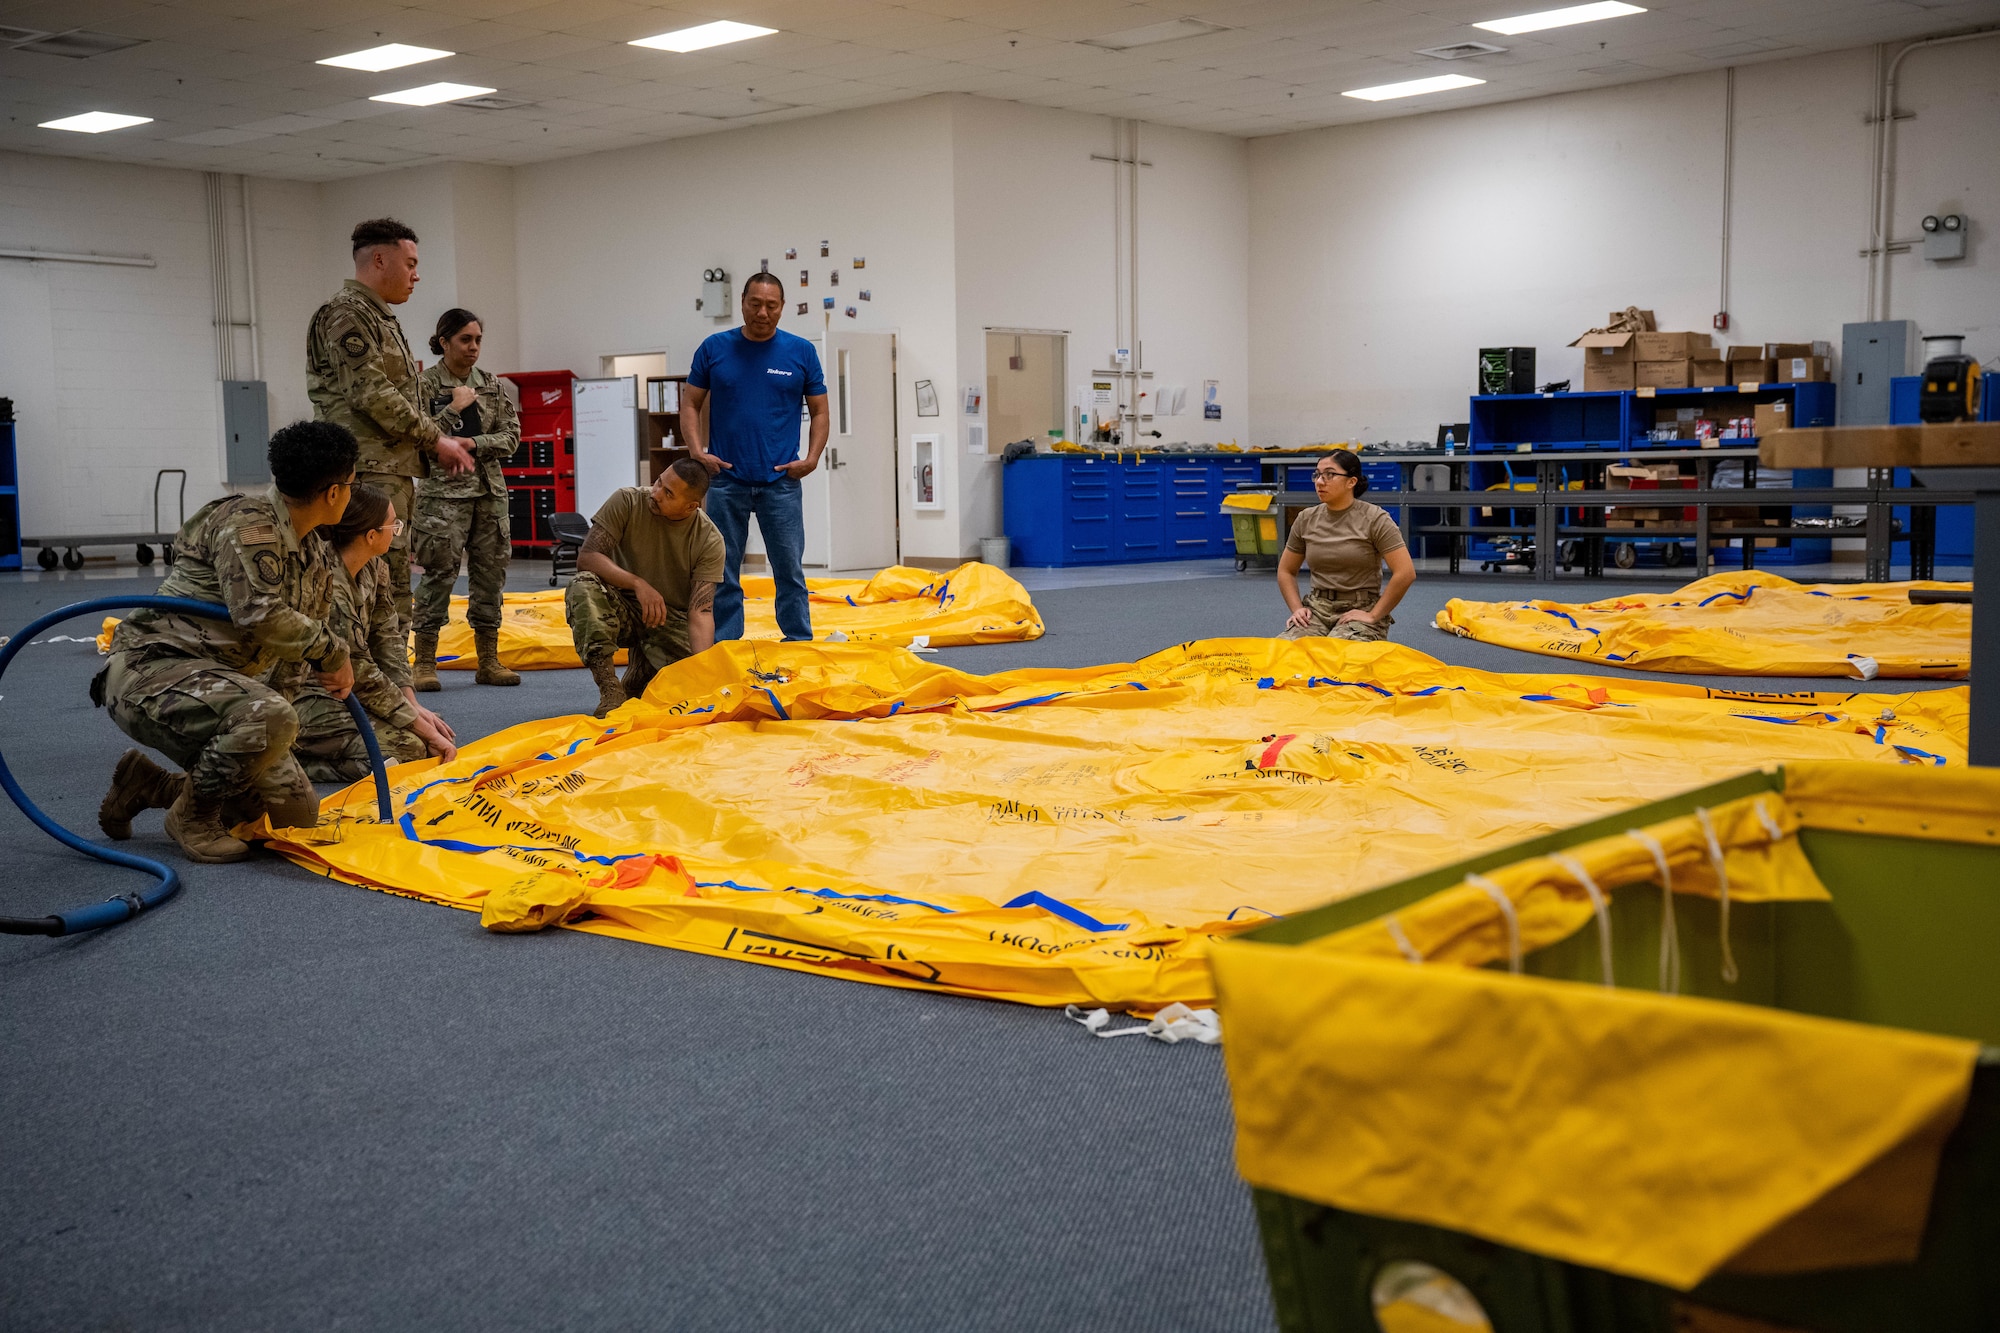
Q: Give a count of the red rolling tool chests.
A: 1